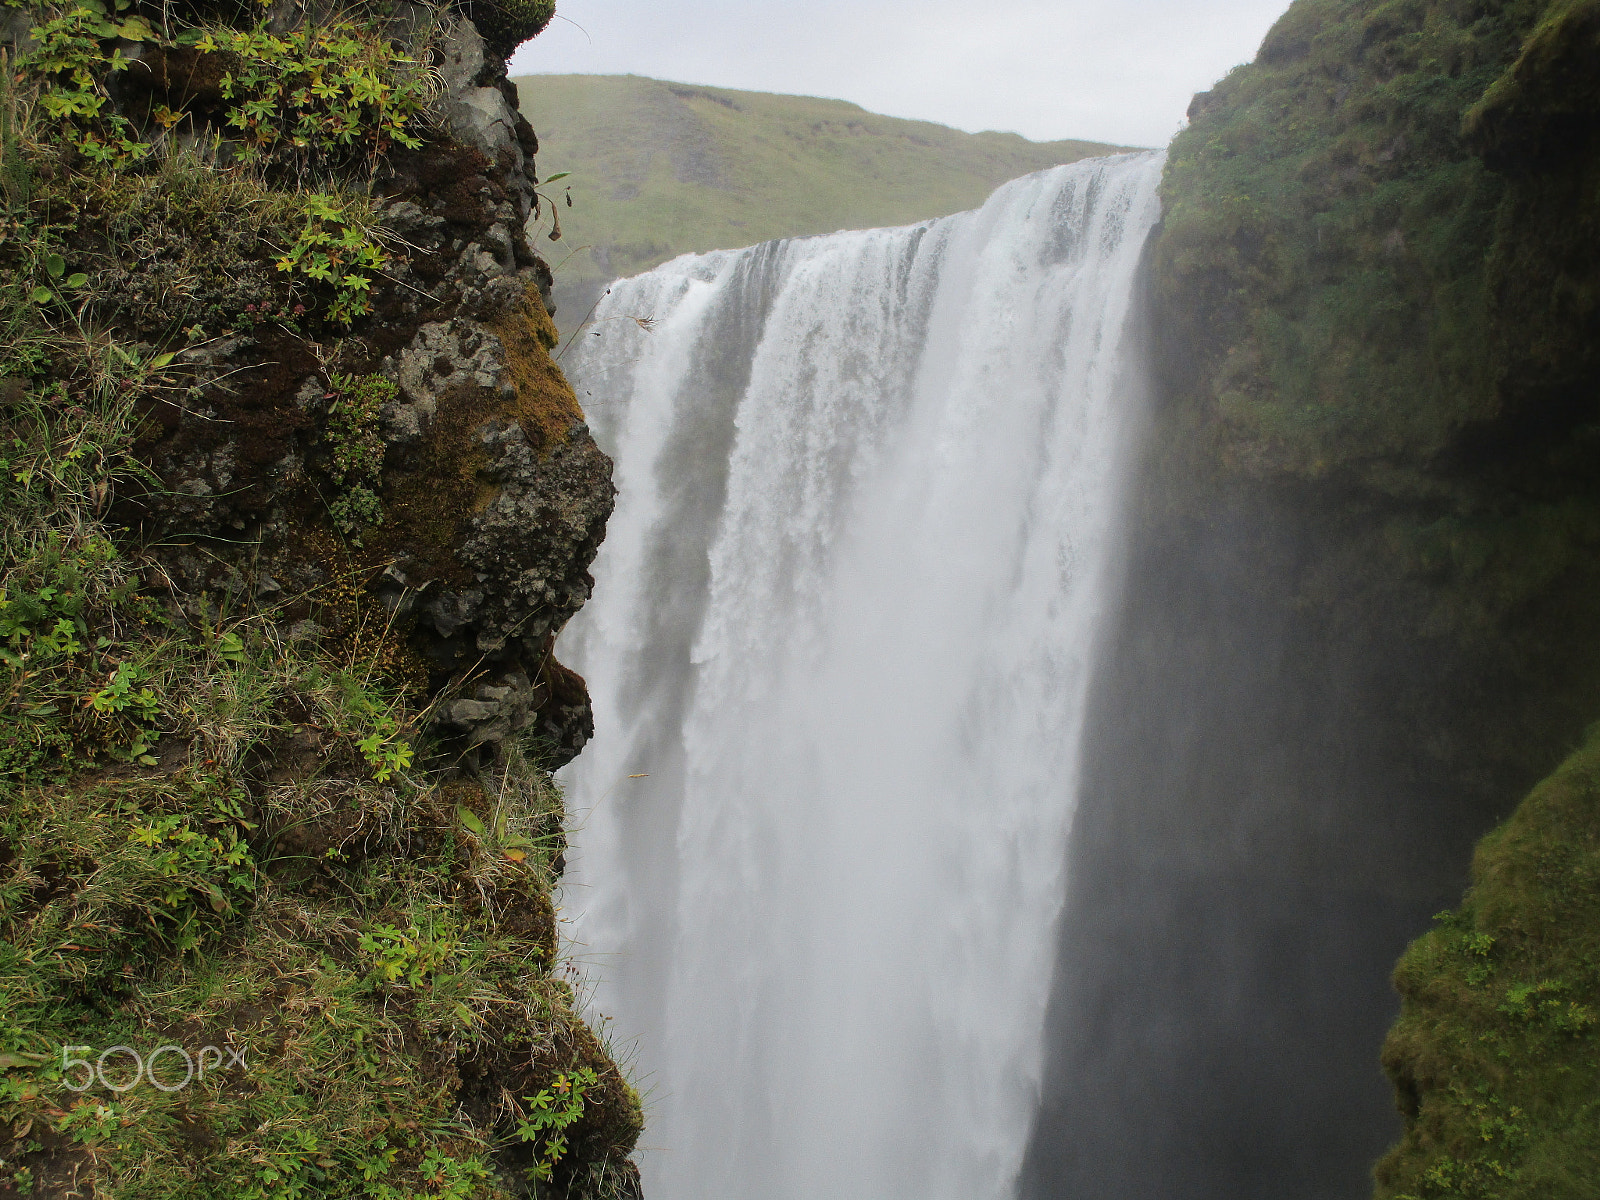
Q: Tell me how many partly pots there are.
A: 0